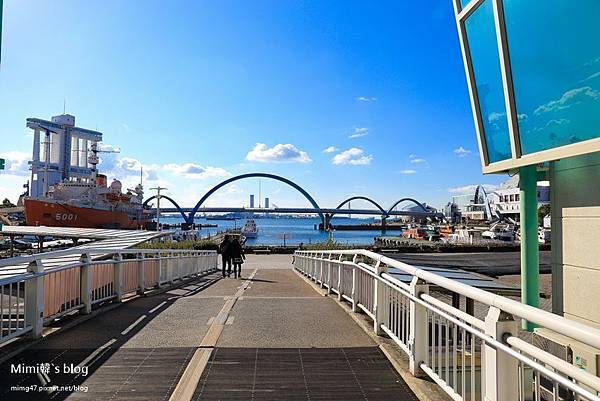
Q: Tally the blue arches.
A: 4